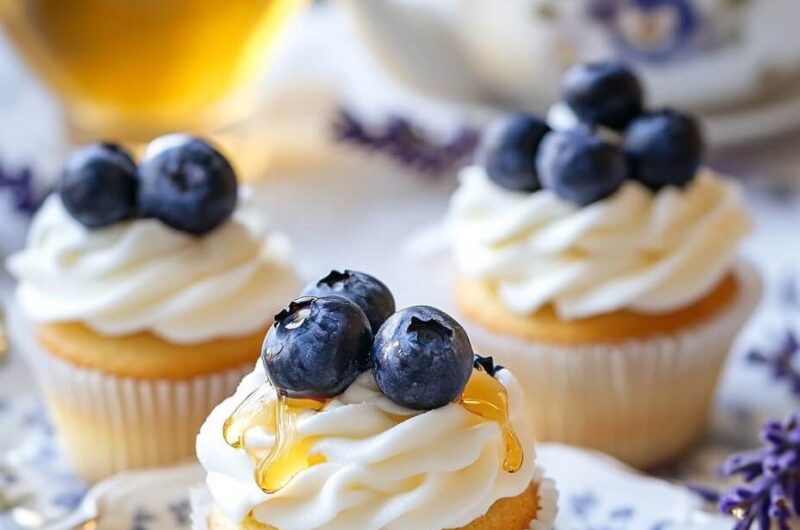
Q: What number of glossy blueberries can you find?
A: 9